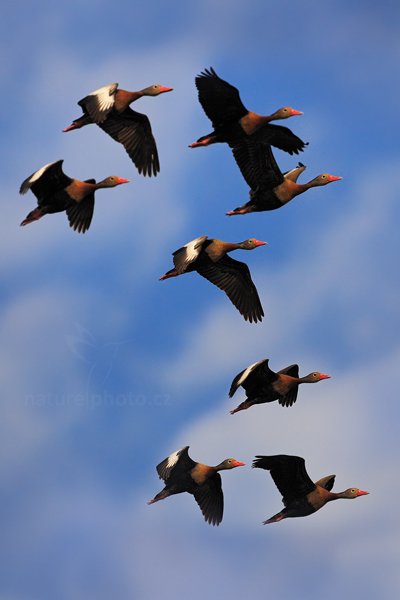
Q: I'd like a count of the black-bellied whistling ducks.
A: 8